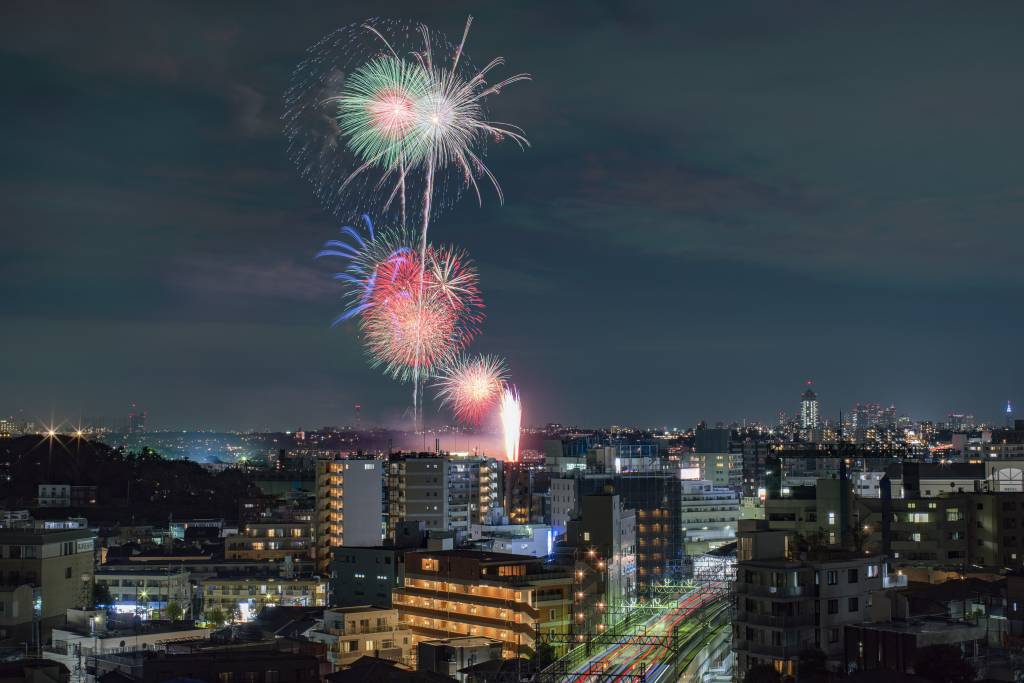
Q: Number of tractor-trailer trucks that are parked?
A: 0